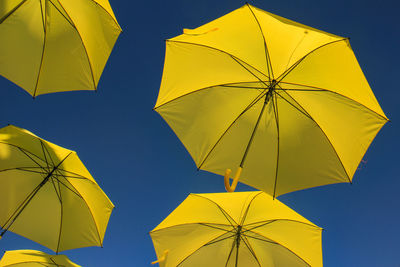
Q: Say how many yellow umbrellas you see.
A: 5